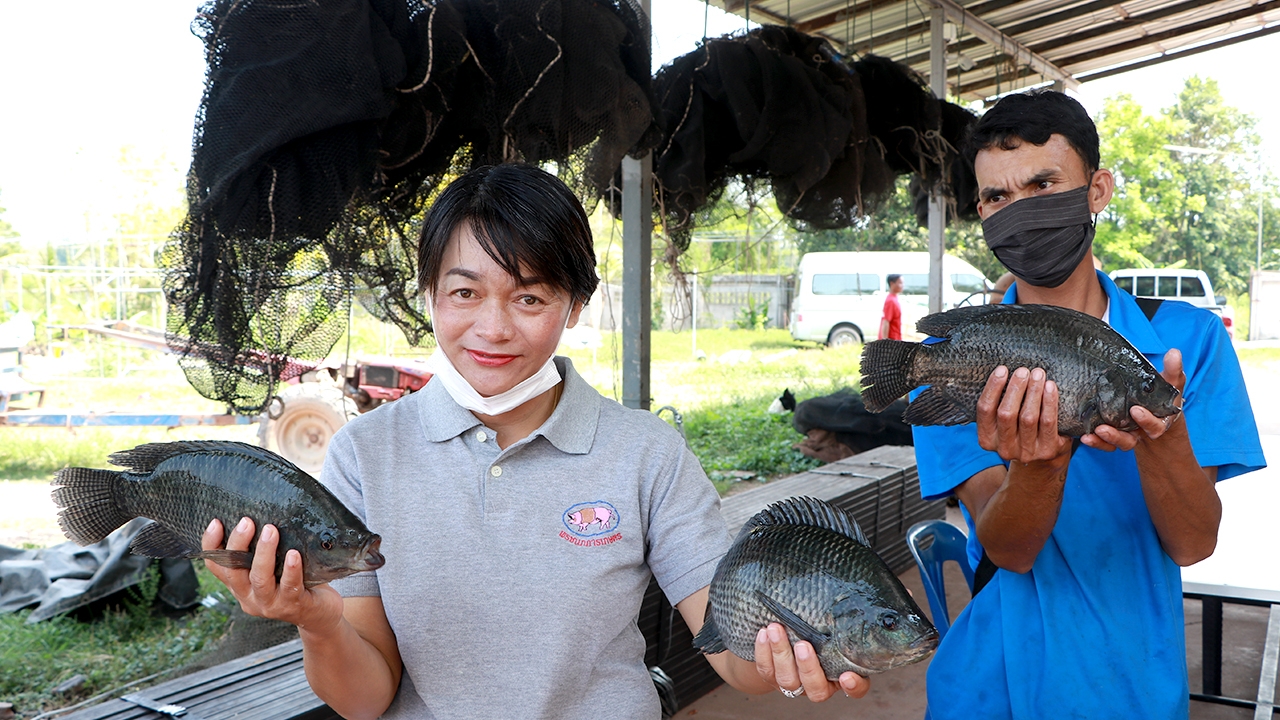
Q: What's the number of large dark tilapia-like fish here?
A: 3